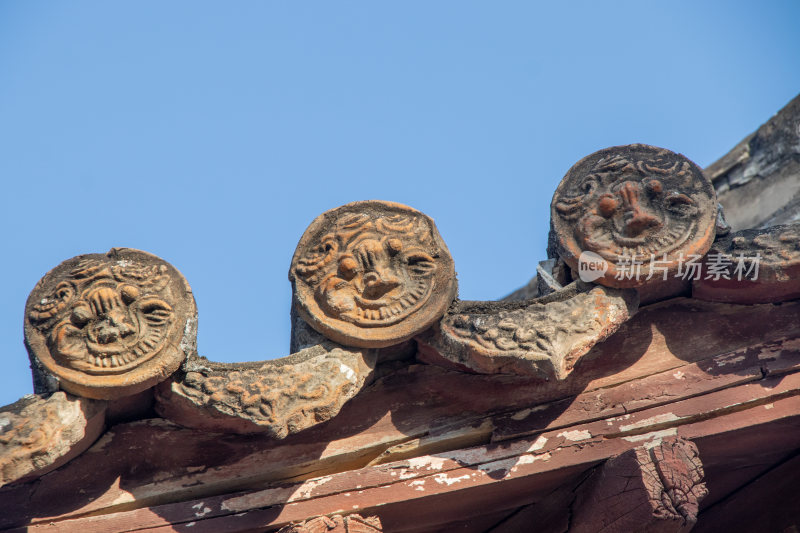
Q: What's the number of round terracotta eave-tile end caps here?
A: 3